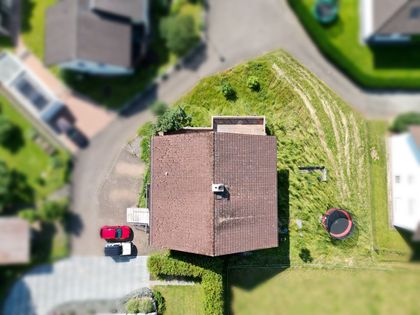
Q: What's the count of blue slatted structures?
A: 0